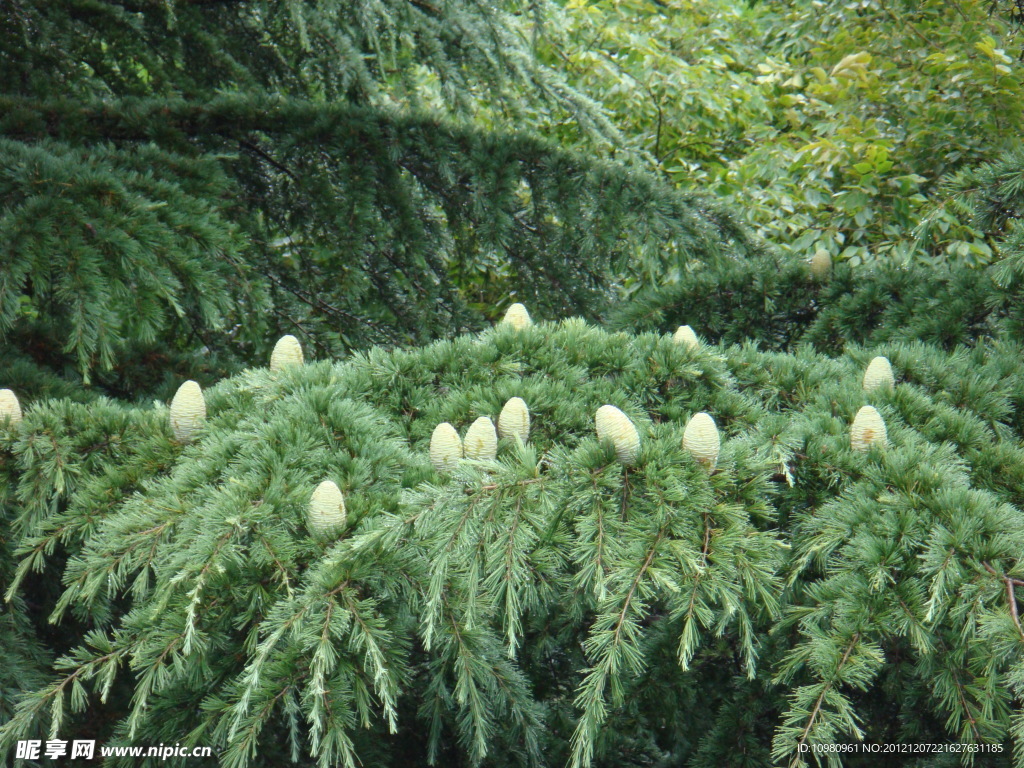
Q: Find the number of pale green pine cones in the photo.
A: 14